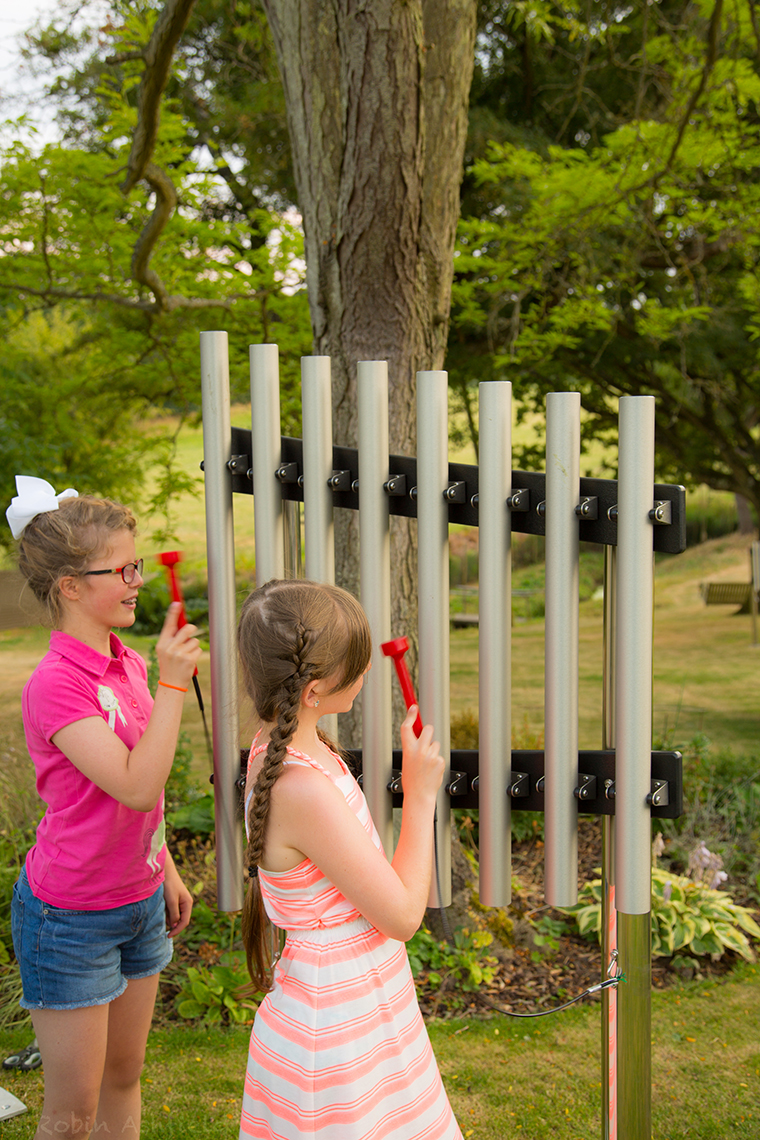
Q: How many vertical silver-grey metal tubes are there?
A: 8